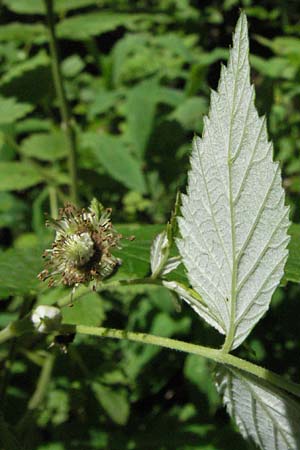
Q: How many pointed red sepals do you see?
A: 0